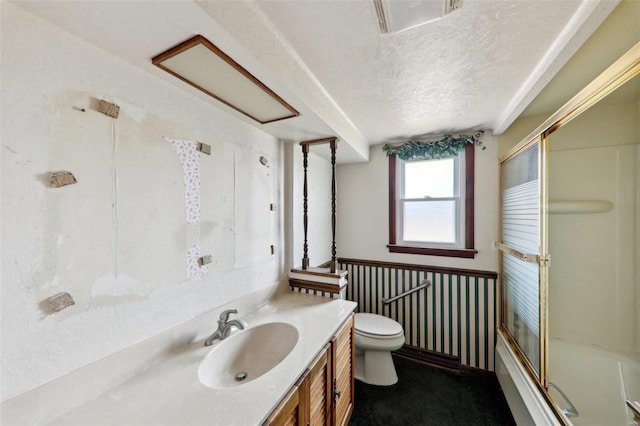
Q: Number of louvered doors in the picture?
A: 3